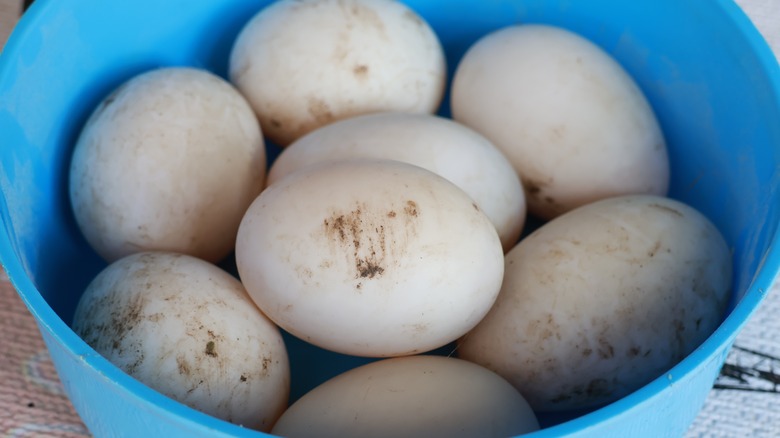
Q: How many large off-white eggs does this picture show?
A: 8